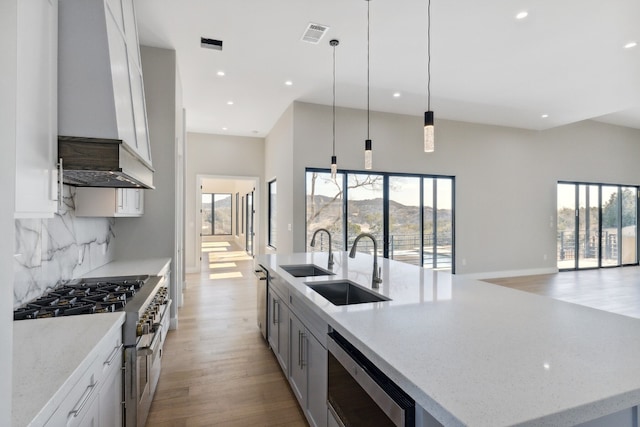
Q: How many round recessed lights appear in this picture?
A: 8